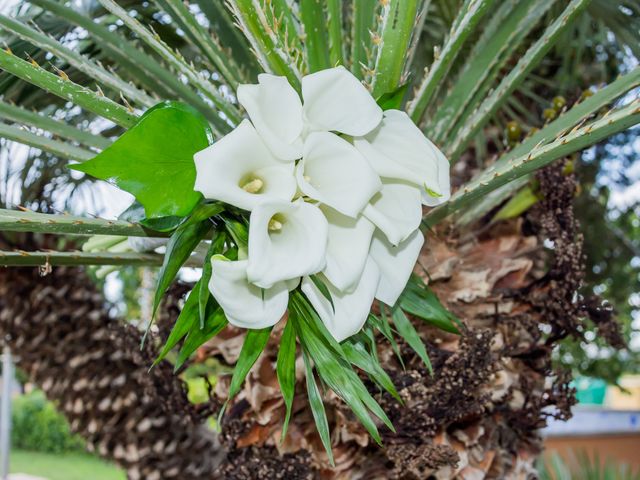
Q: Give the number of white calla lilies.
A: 11